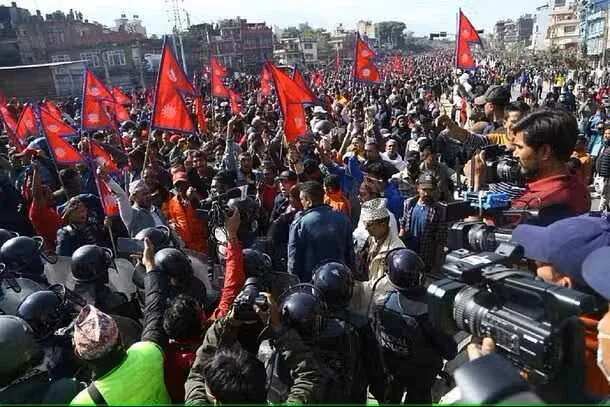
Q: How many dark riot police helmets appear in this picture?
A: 11